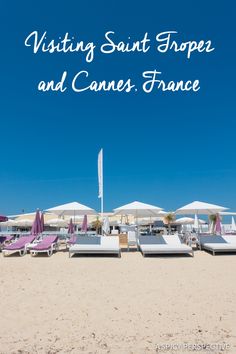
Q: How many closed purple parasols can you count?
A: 5